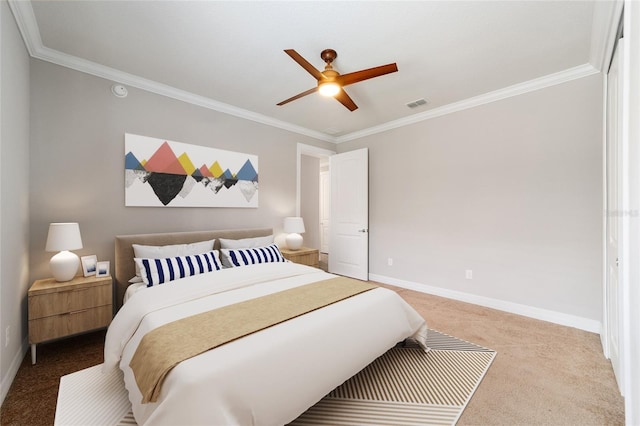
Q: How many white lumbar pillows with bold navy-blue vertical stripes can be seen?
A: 2